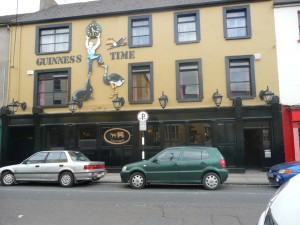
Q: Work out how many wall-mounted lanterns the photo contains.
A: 6